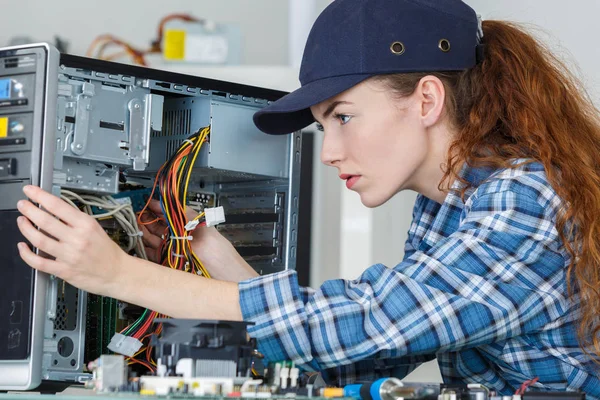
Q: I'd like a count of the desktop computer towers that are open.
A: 1